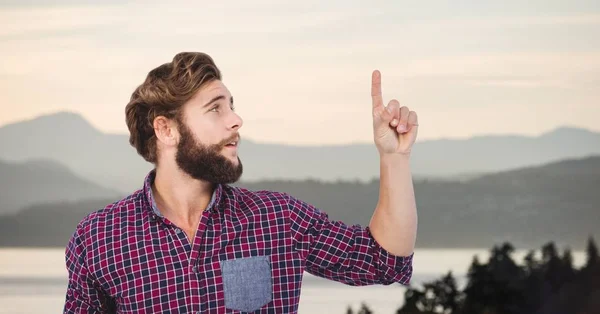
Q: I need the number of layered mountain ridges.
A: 3